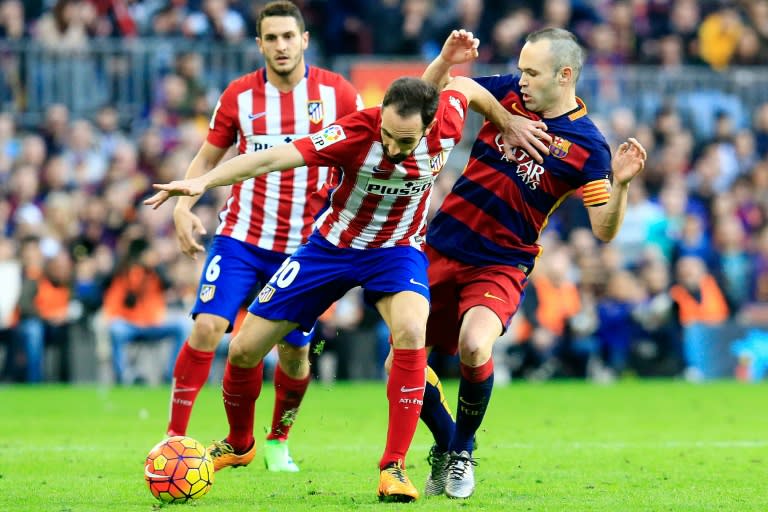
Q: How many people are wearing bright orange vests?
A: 4